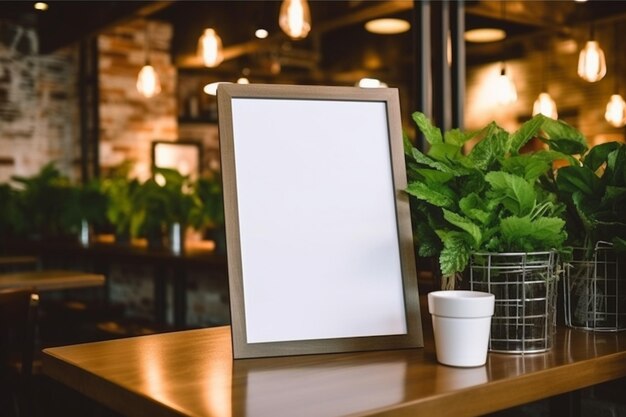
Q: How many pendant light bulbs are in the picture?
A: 7